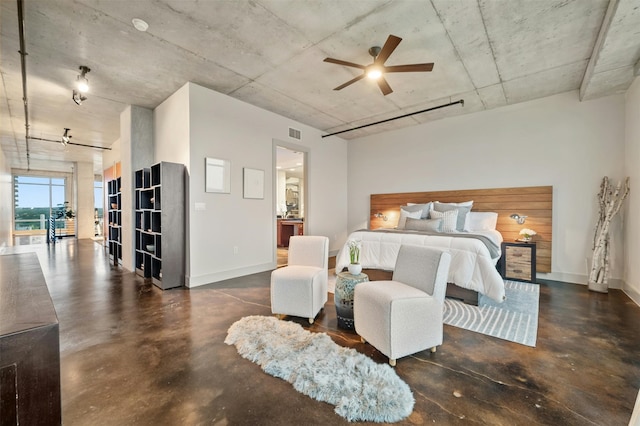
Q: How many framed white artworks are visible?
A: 2